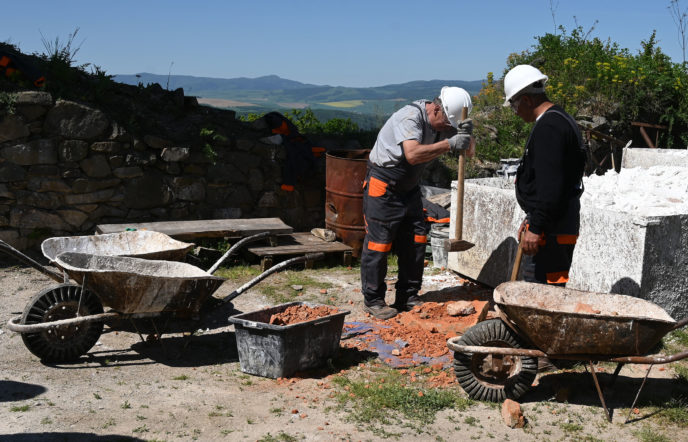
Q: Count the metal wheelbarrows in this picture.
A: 3